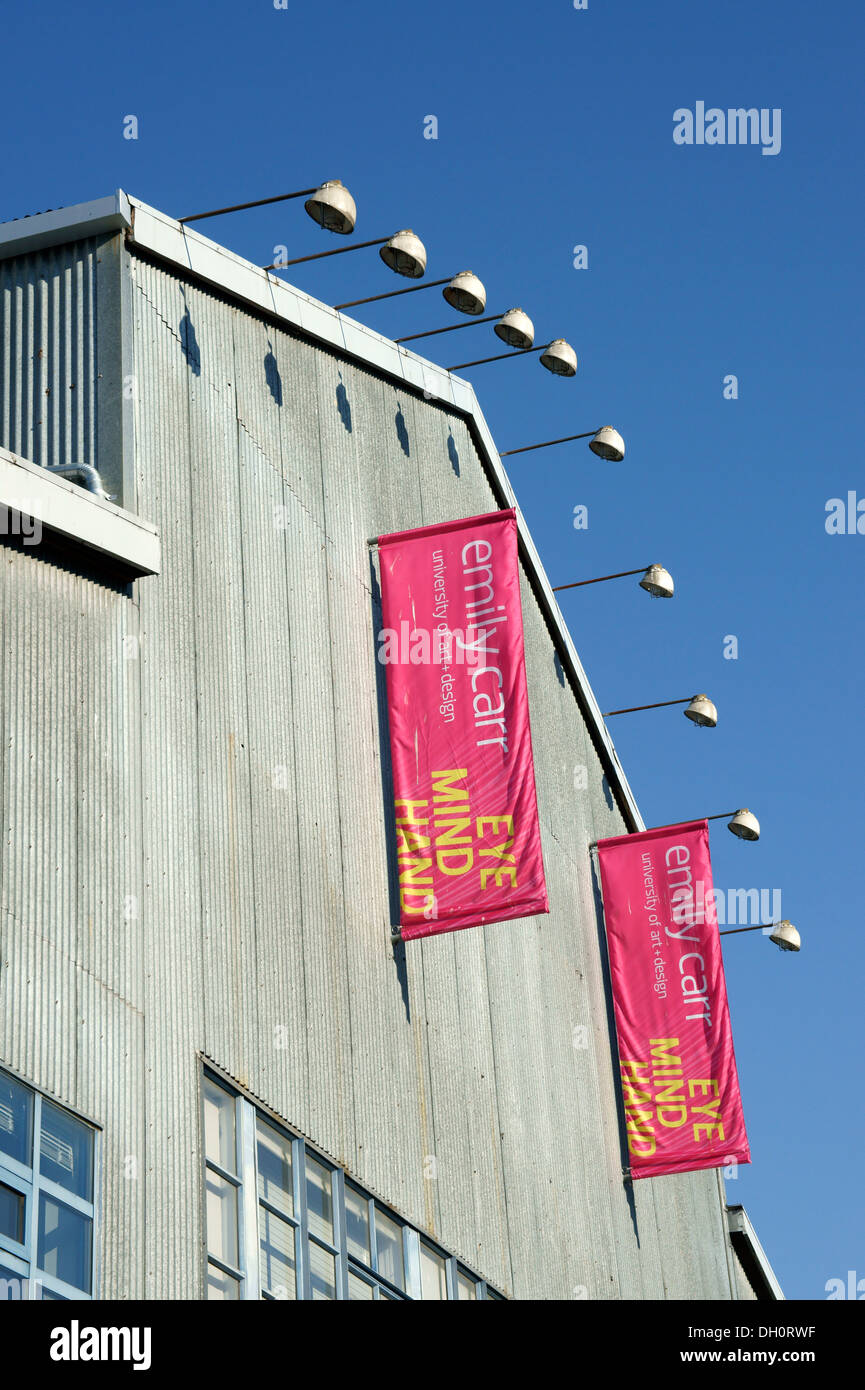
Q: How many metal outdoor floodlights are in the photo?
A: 10